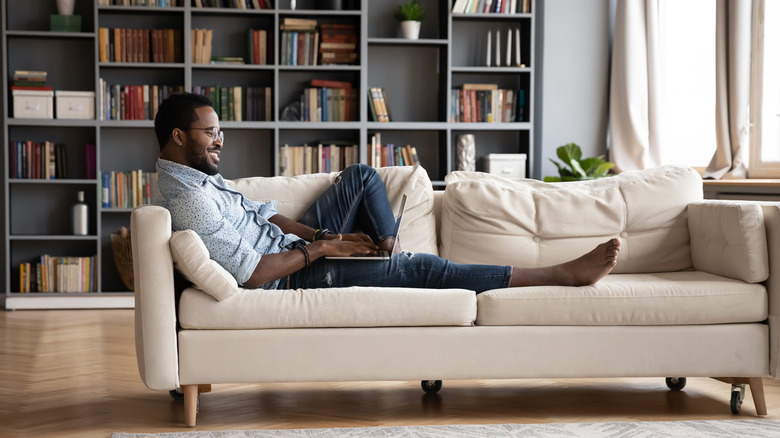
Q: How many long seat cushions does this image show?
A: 2